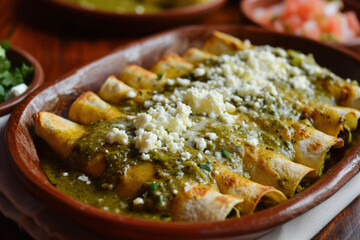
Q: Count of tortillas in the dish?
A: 7